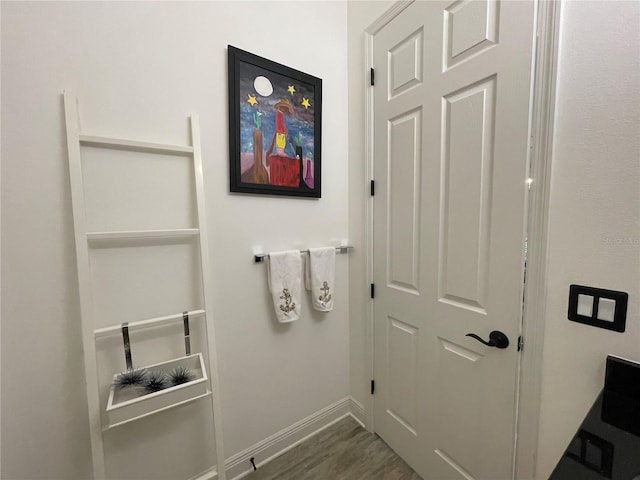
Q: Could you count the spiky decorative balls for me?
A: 3